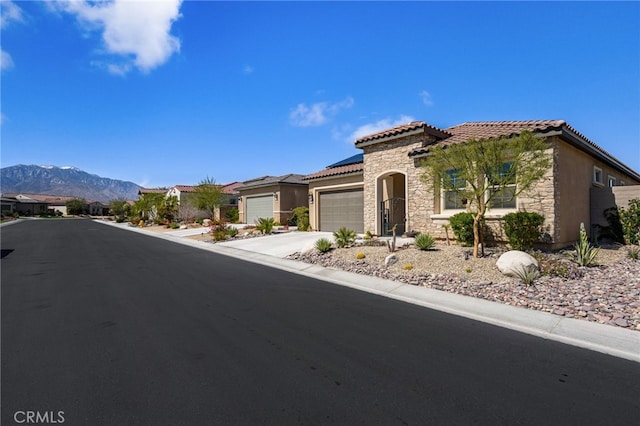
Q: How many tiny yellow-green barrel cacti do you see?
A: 3